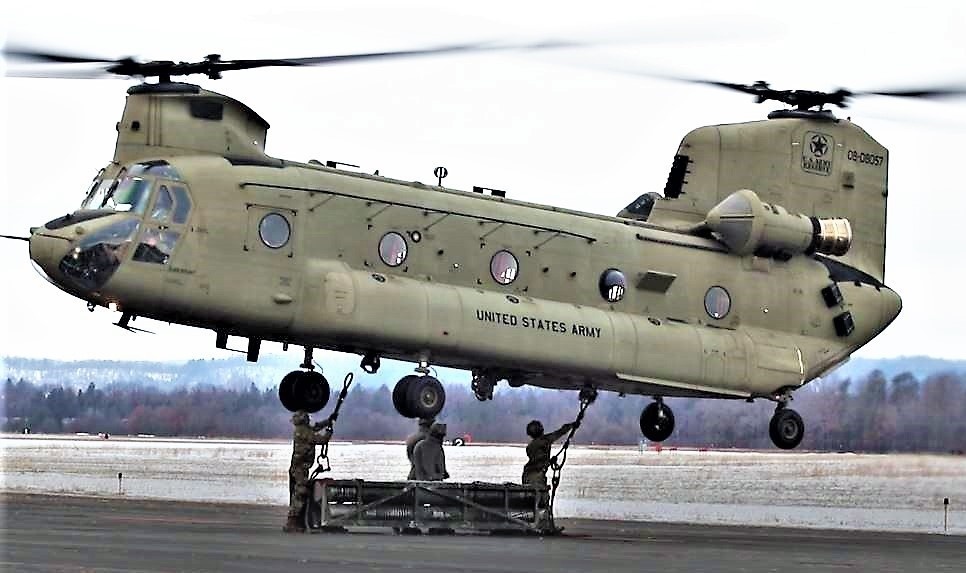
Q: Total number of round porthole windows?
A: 5